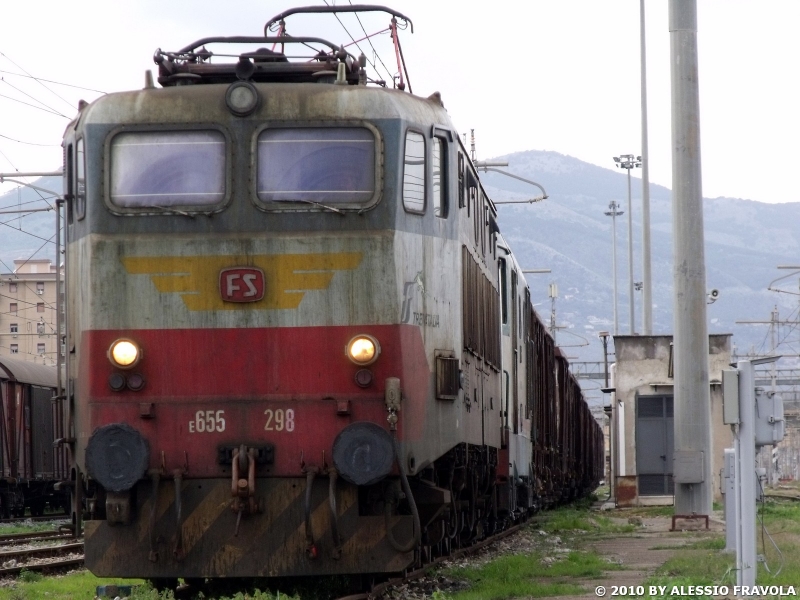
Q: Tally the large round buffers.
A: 2